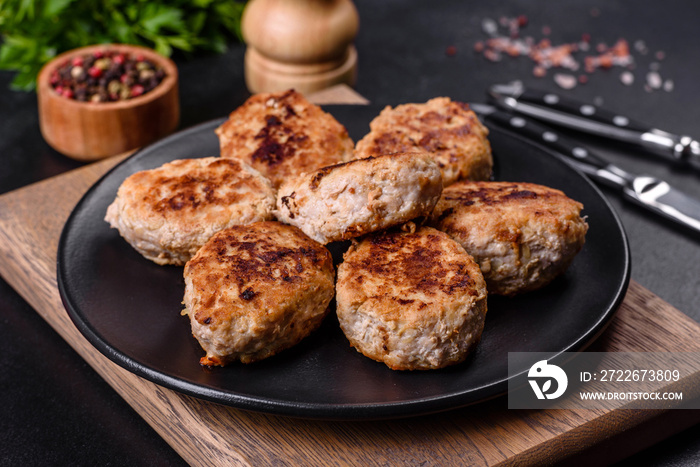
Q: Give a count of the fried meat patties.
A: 7